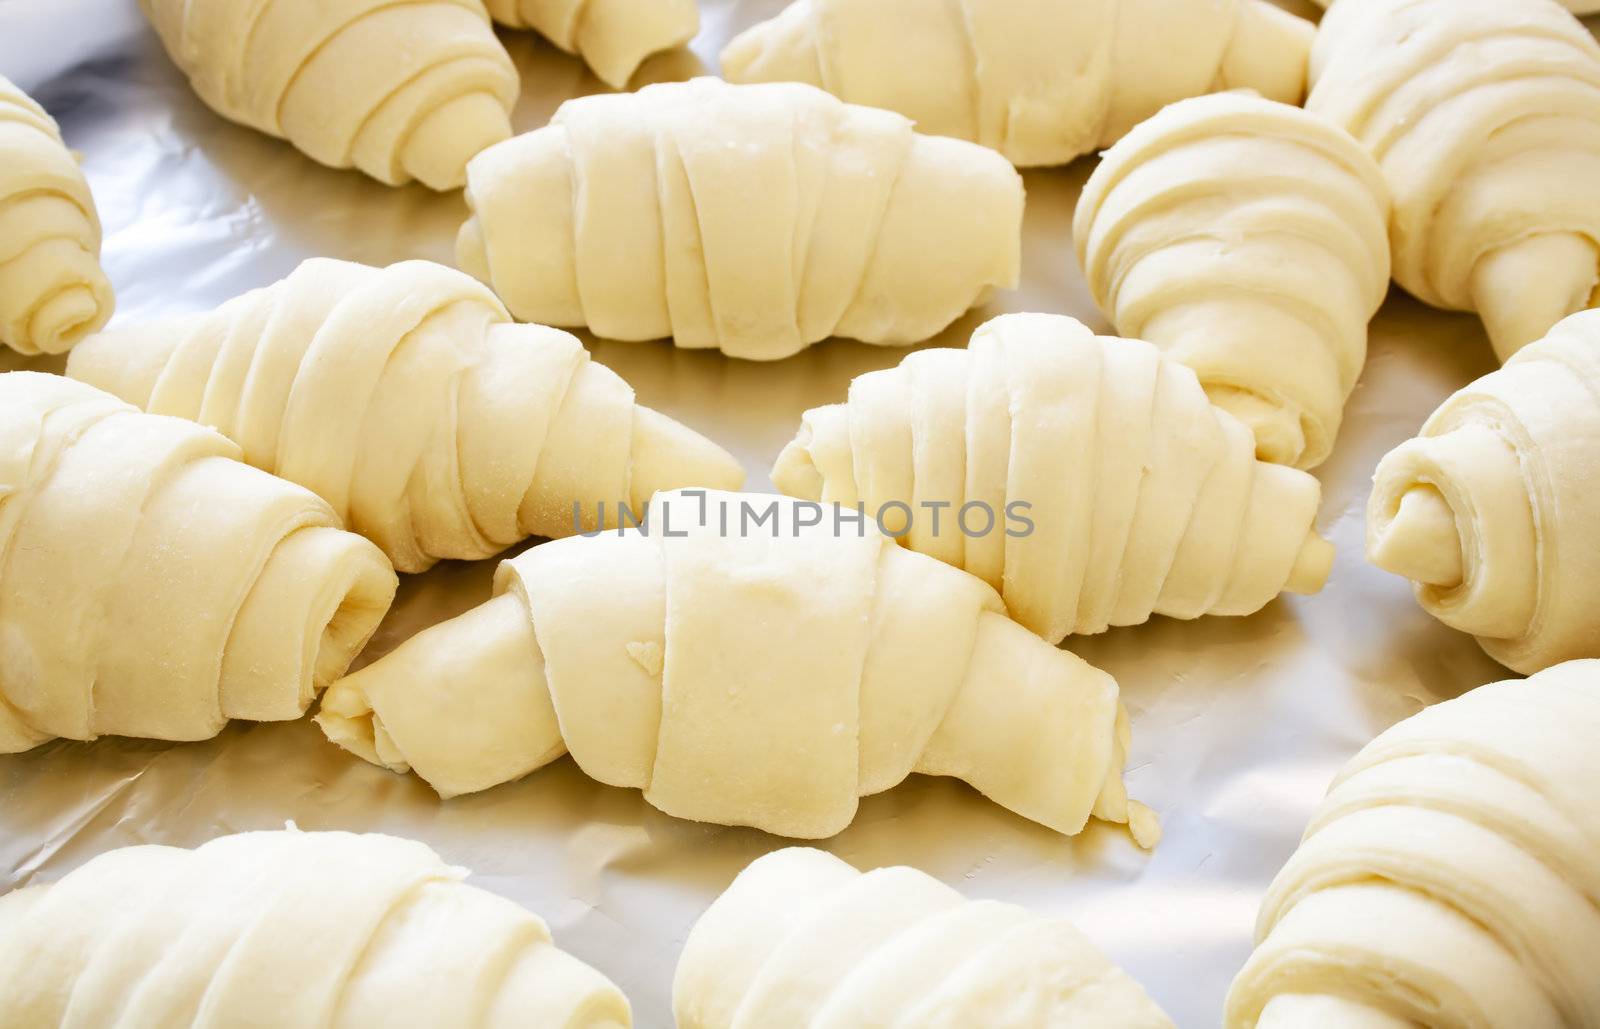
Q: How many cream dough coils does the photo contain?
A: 15